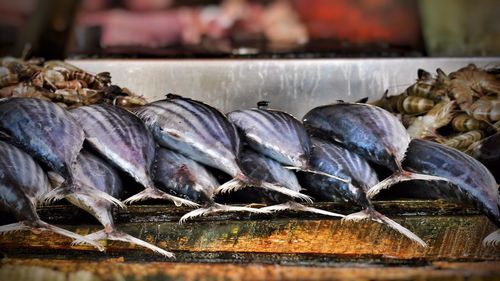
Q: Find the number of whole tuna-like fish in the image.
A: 11